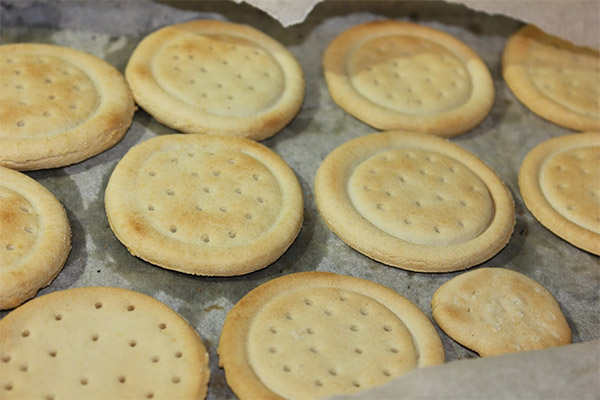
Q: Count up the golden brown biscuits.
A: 11